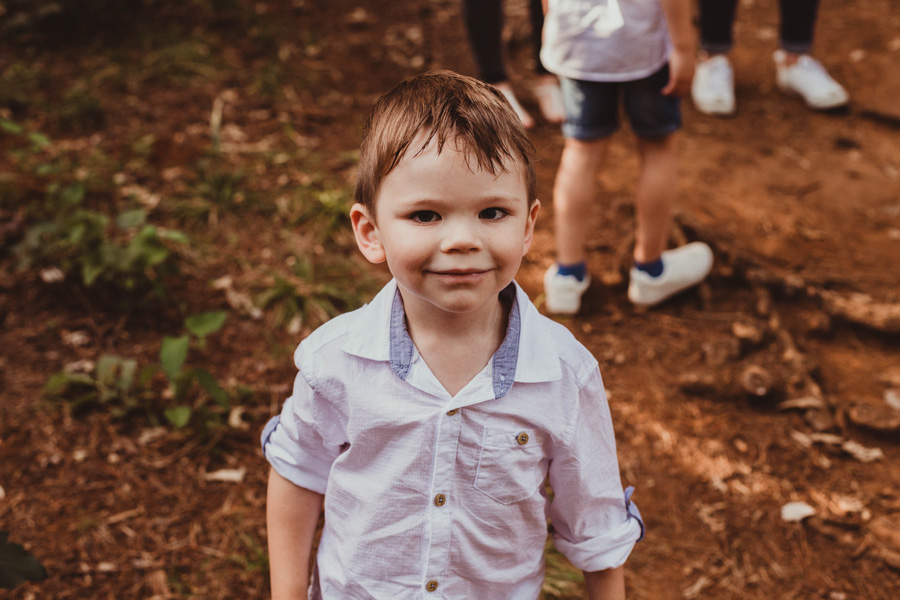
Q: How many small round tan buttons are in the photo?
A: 4